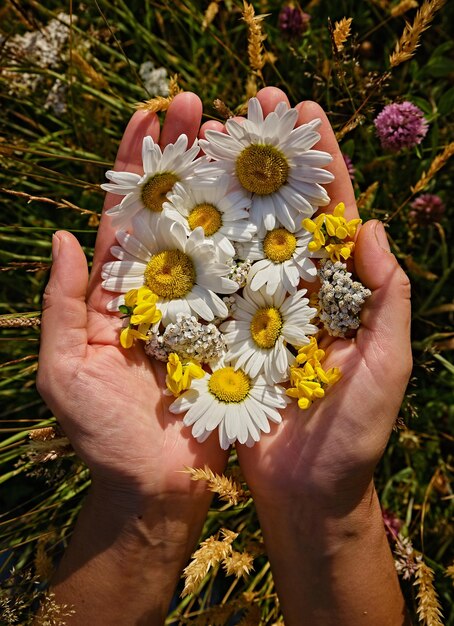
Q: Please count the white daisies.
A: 7